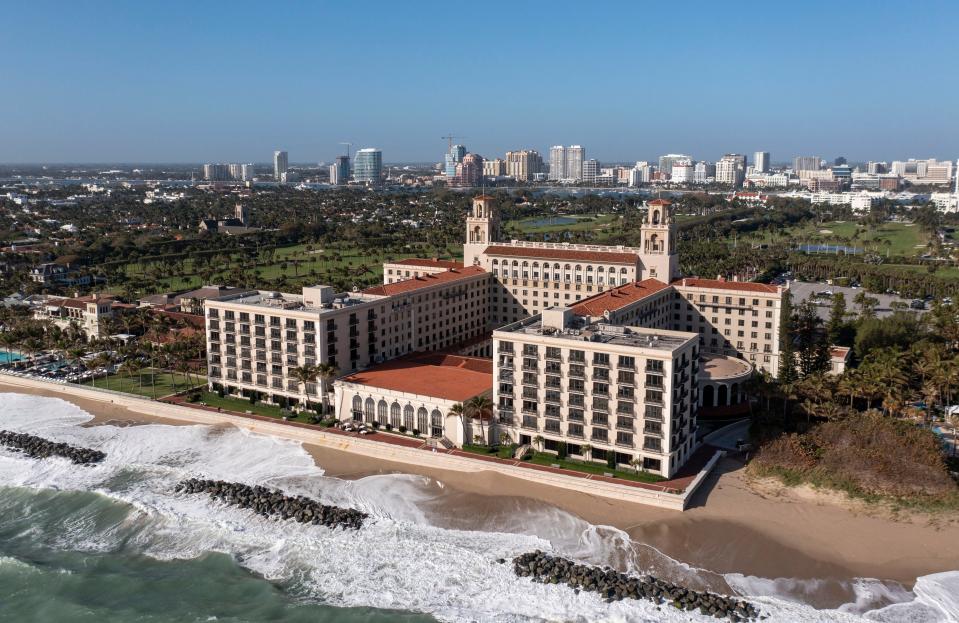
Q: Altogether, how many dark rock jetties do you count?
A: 3